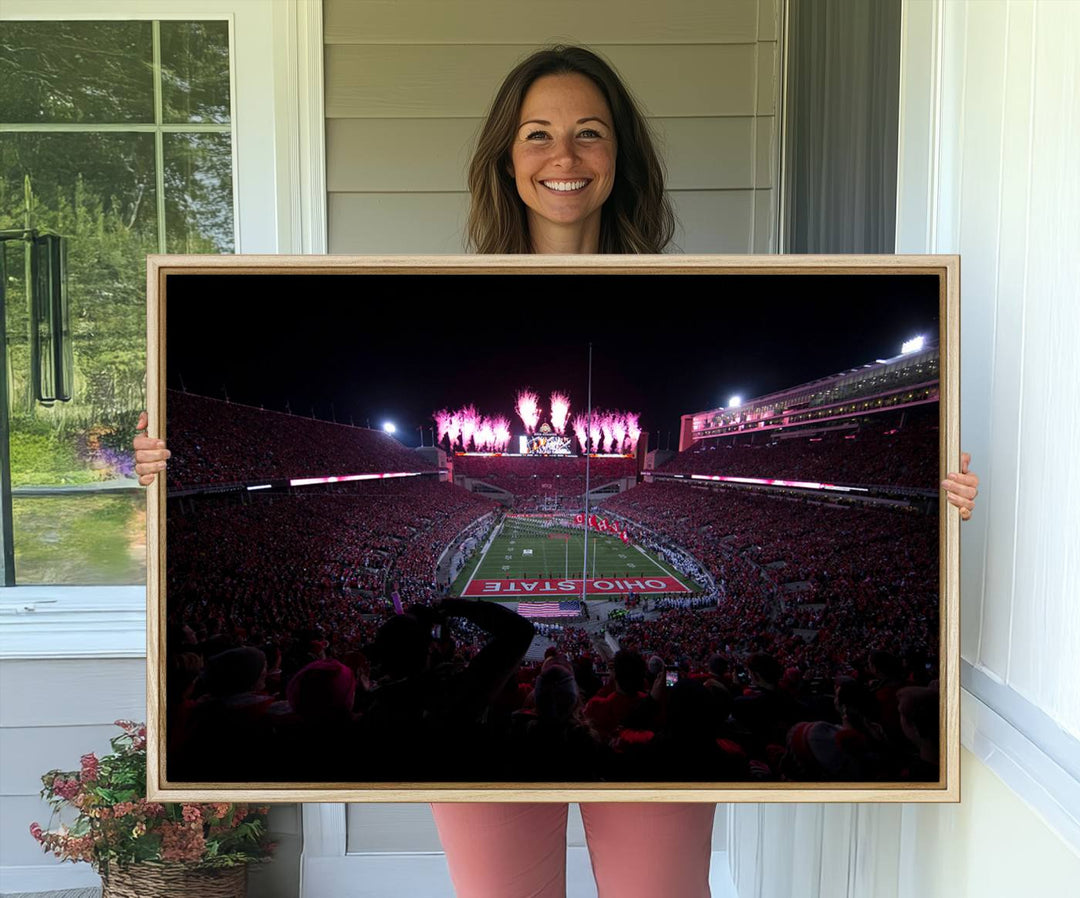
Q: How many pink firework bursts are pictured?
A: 12